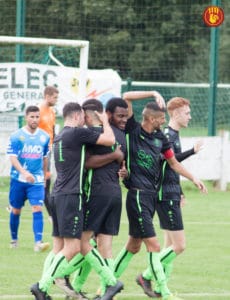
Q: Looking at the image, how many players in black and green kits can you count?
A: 5